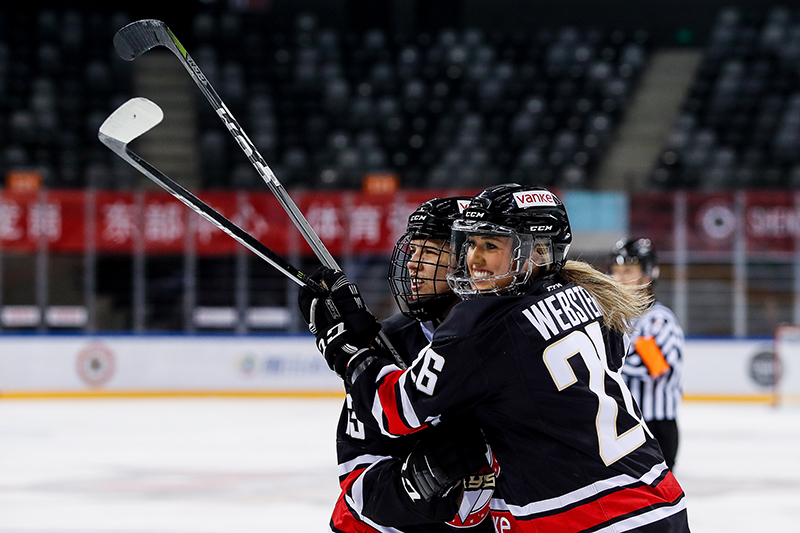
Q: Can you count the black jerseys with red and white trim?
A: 2